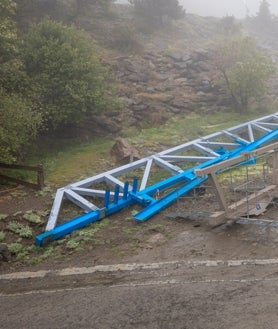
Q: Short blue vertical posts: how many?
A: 4